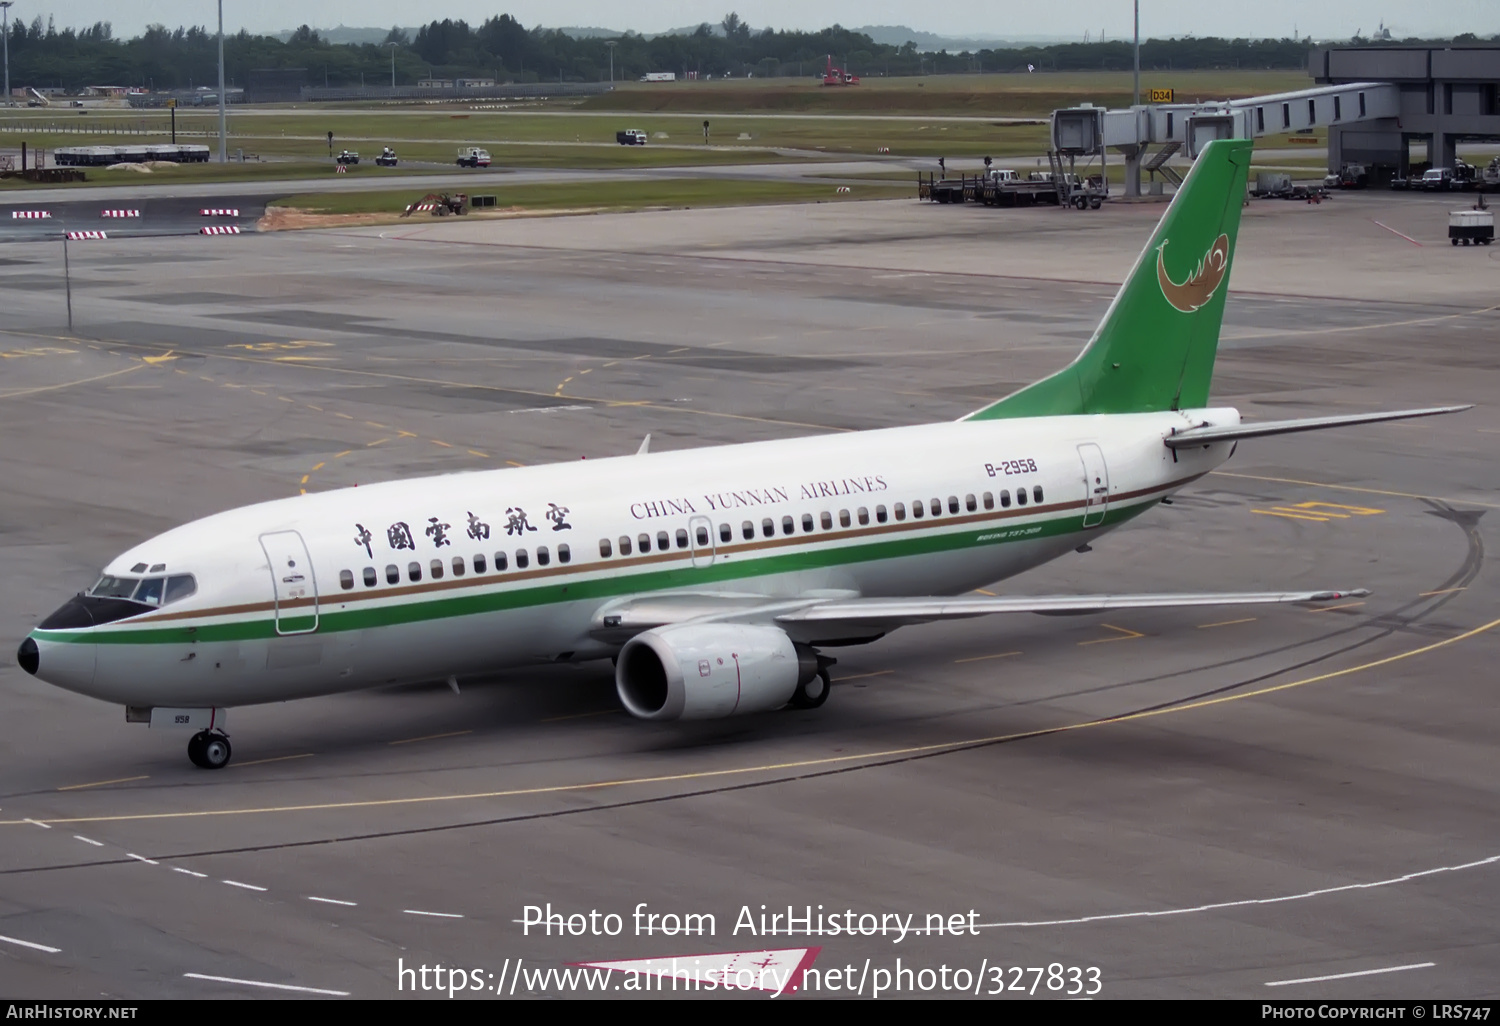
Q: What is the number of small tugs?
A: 2